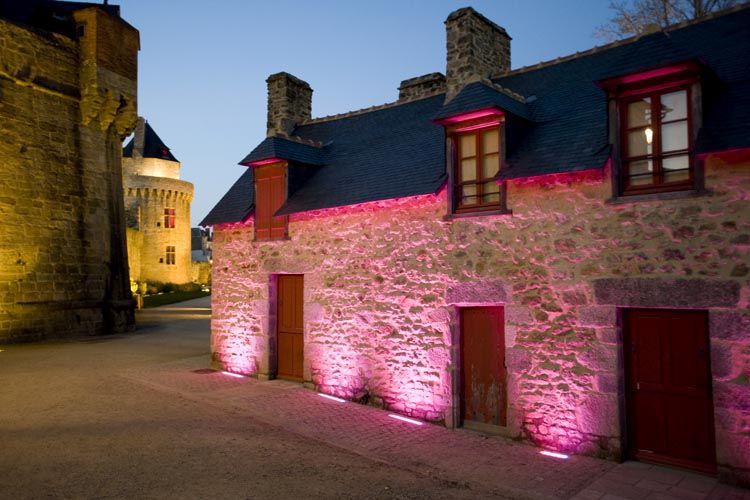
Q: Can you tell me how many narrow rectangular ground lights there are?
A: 4